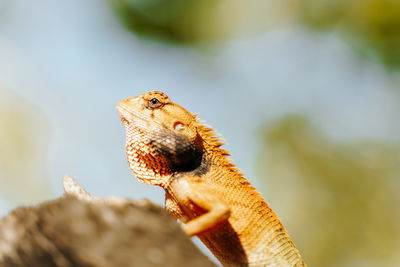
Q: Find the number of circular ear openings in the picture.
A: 1